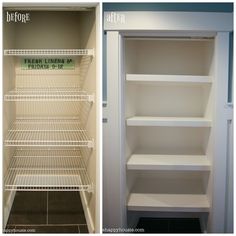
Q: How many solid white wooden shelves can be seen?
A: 4